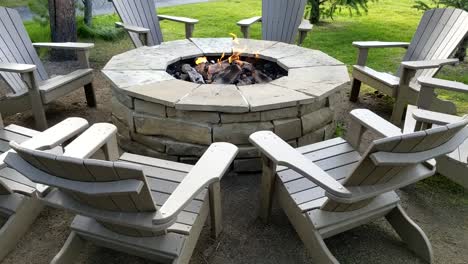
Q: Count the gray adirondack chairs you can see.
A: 8